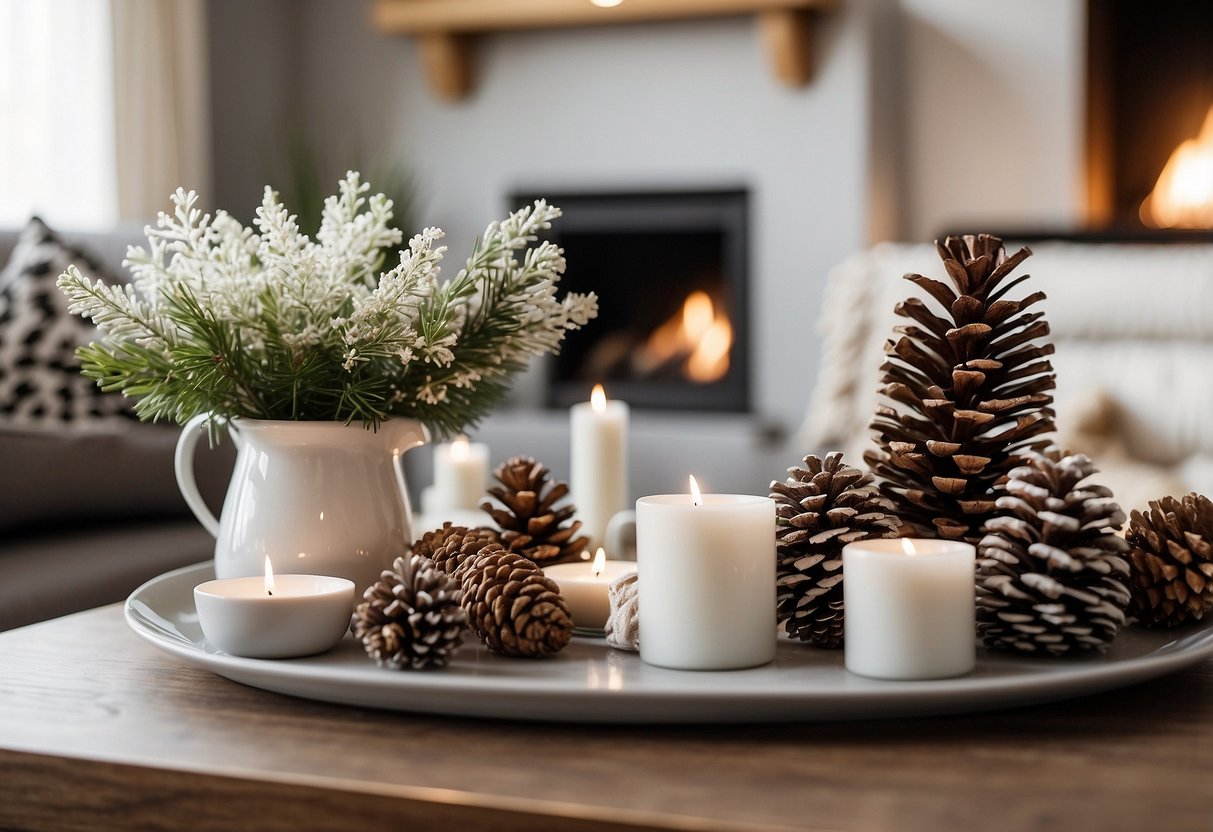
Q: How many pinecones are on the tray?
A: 8